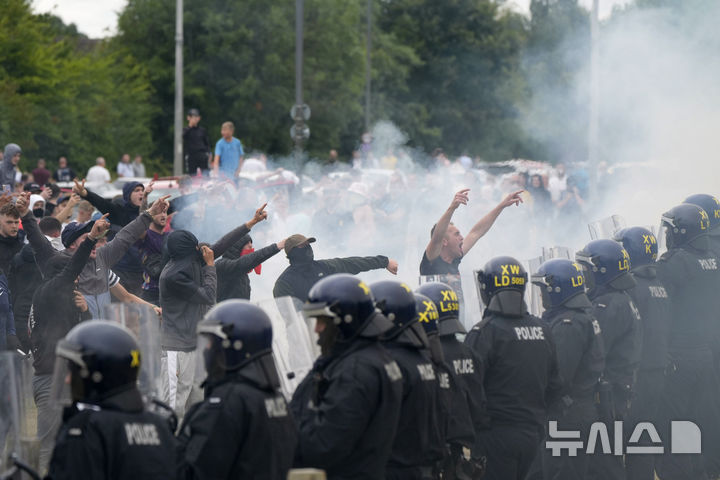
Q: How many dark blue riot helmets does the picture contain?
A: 12